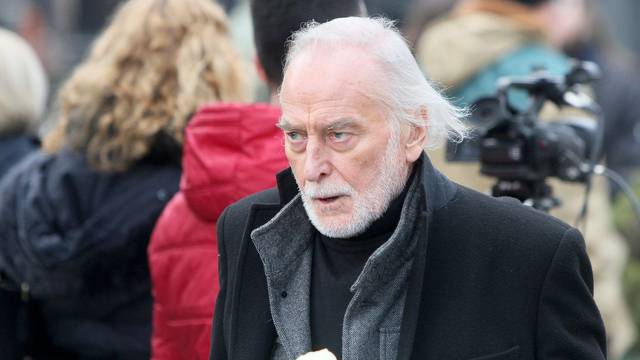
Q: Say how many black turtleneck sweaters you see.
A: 1